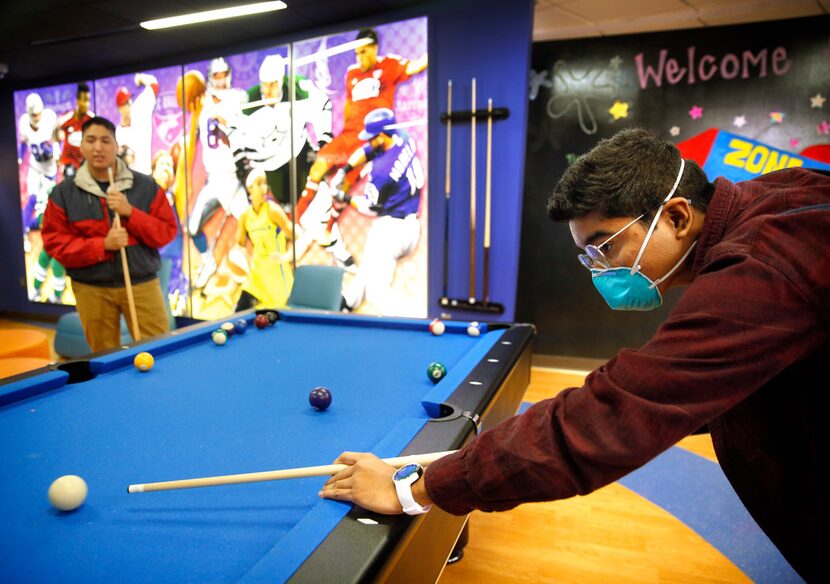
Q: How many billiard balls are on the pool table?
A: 11